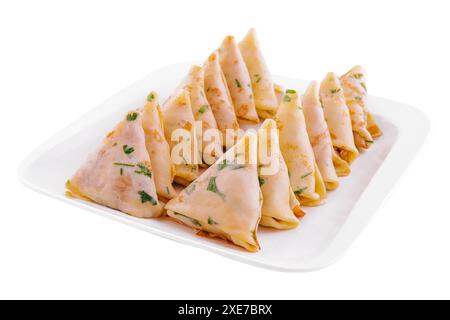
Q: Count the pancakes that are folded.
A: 13